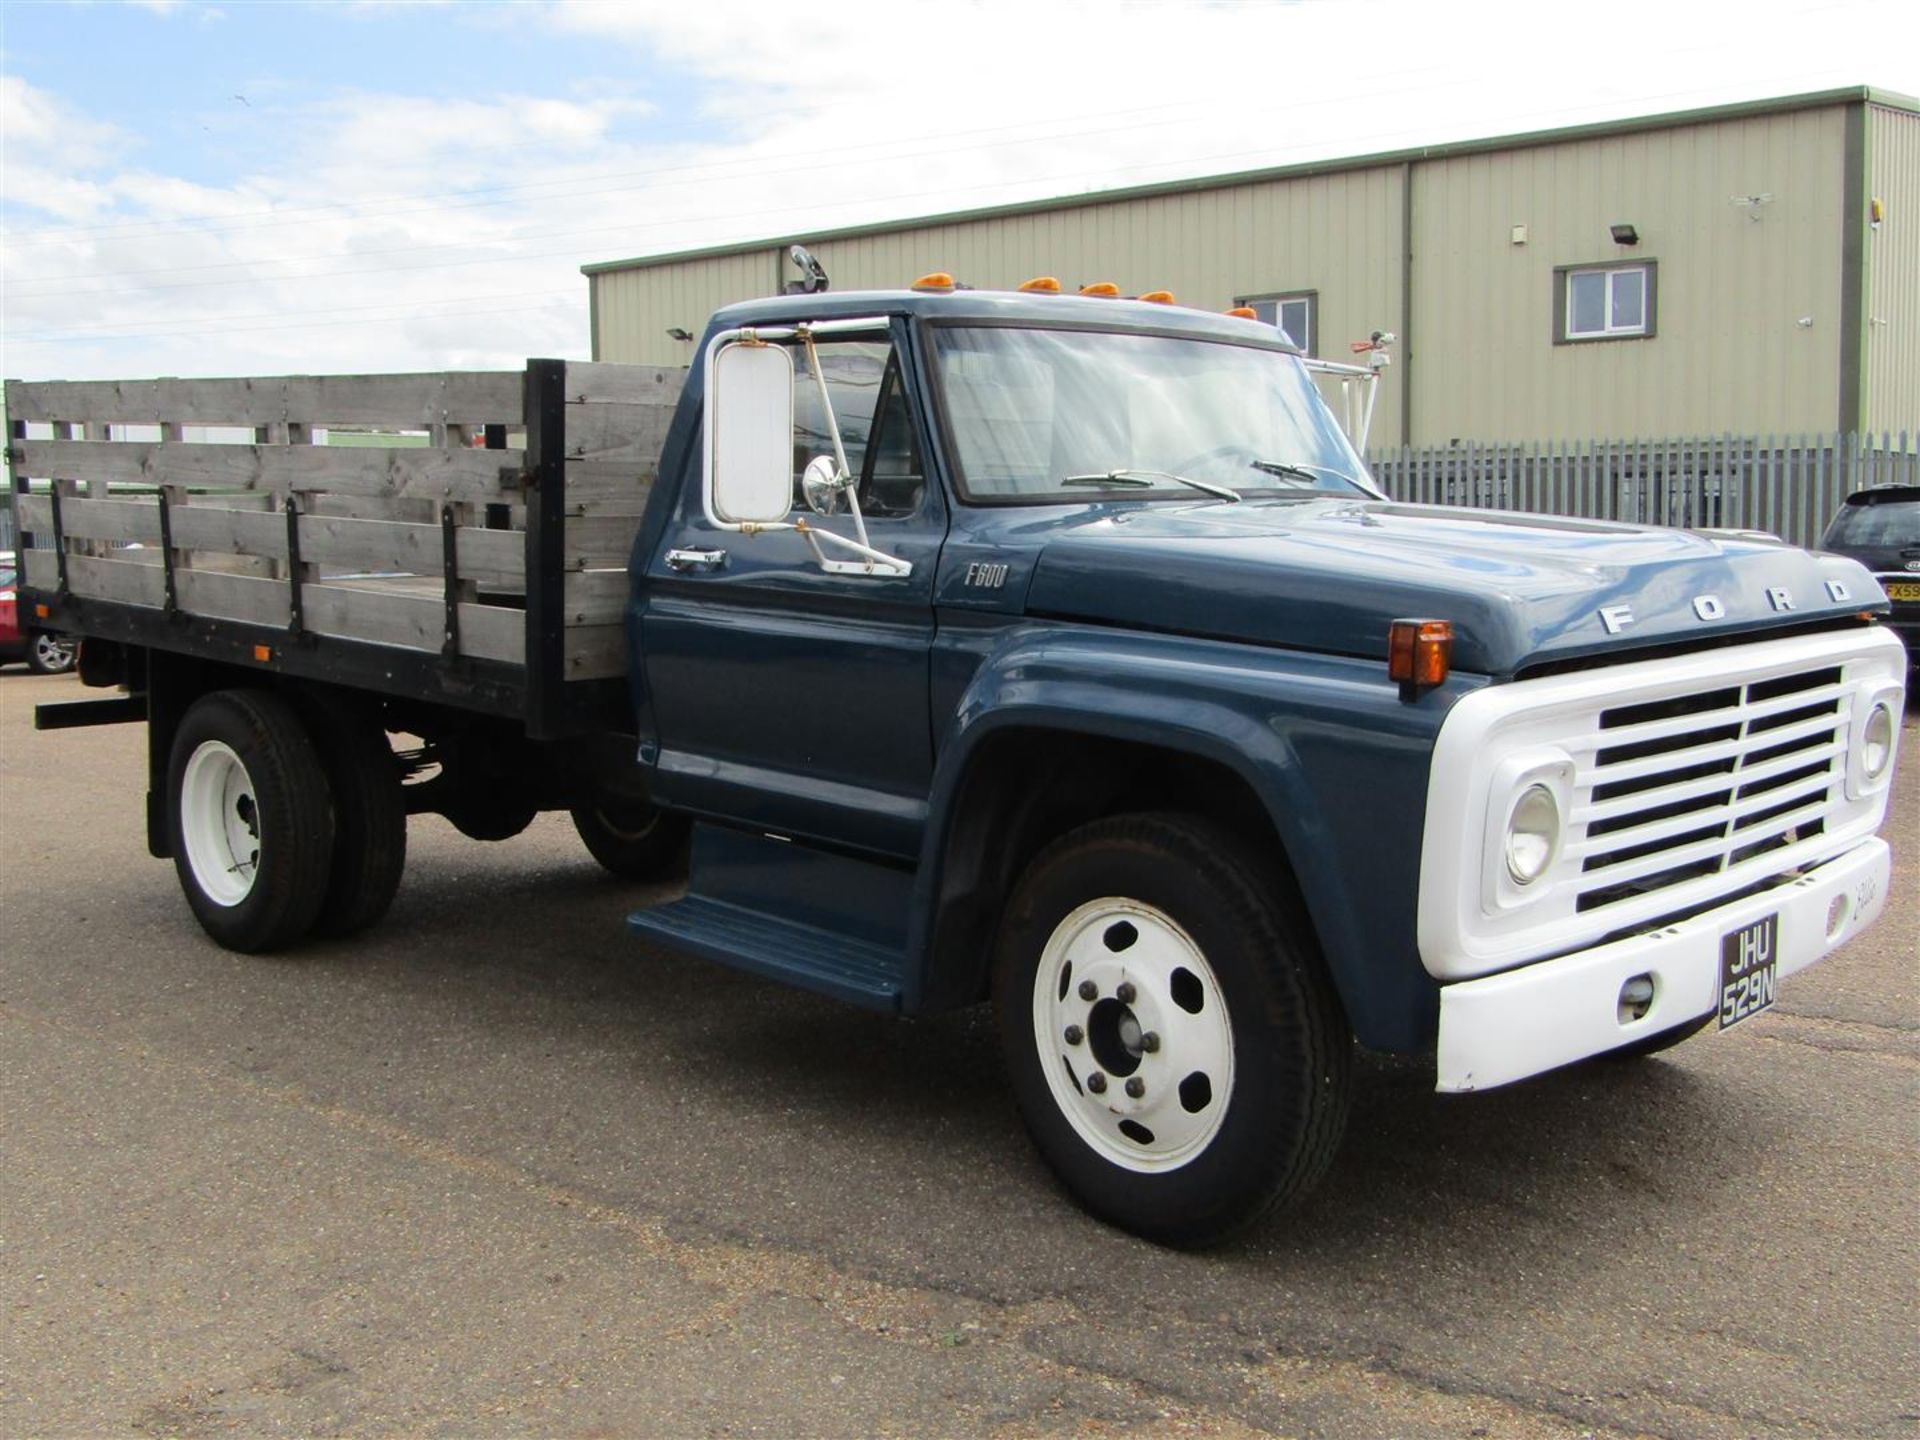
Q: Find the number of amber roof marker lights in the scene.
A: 5